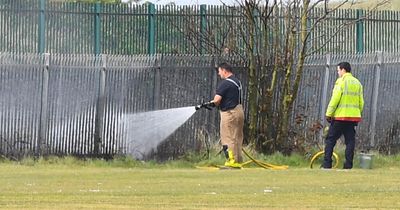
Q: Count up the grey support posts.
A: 6